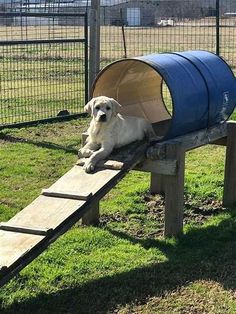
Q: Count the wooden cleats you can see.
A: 3